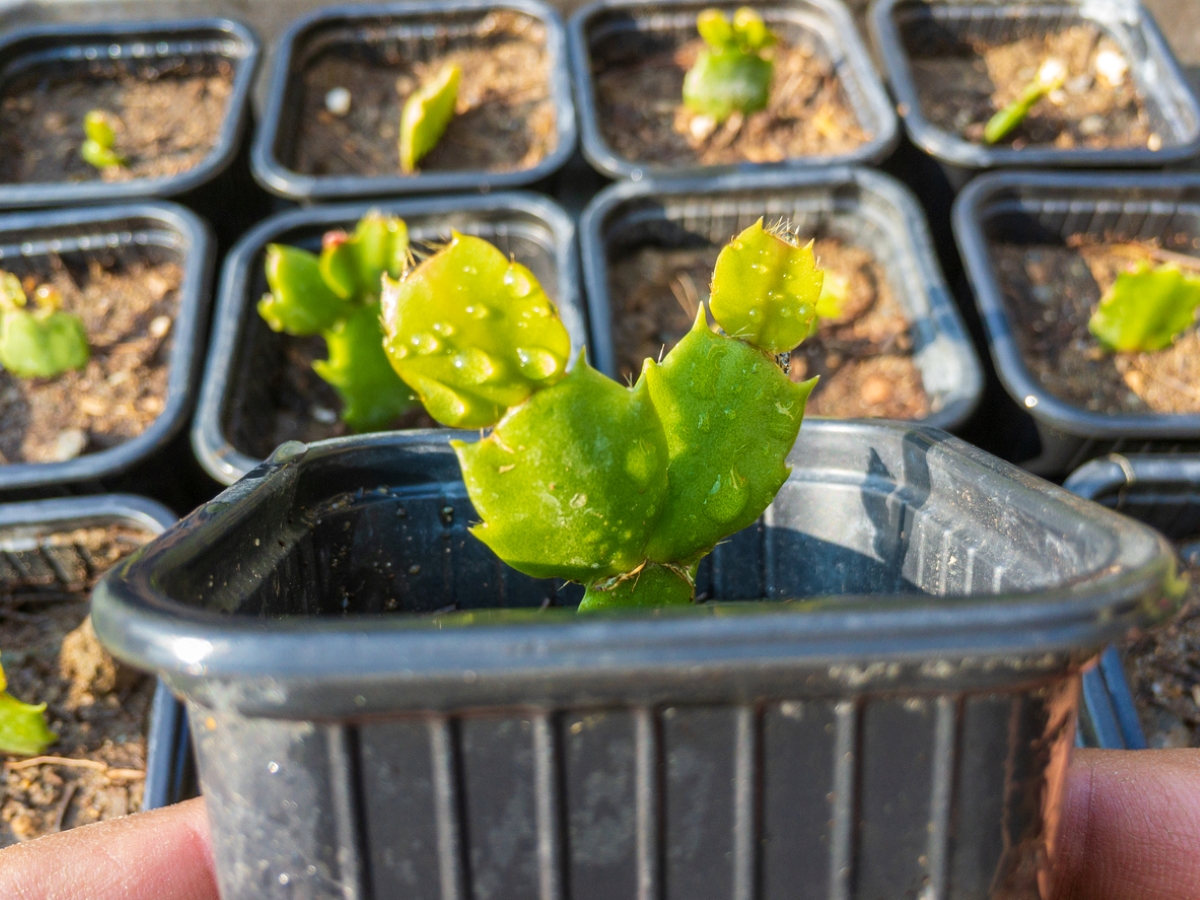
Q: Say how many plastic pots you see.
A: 11